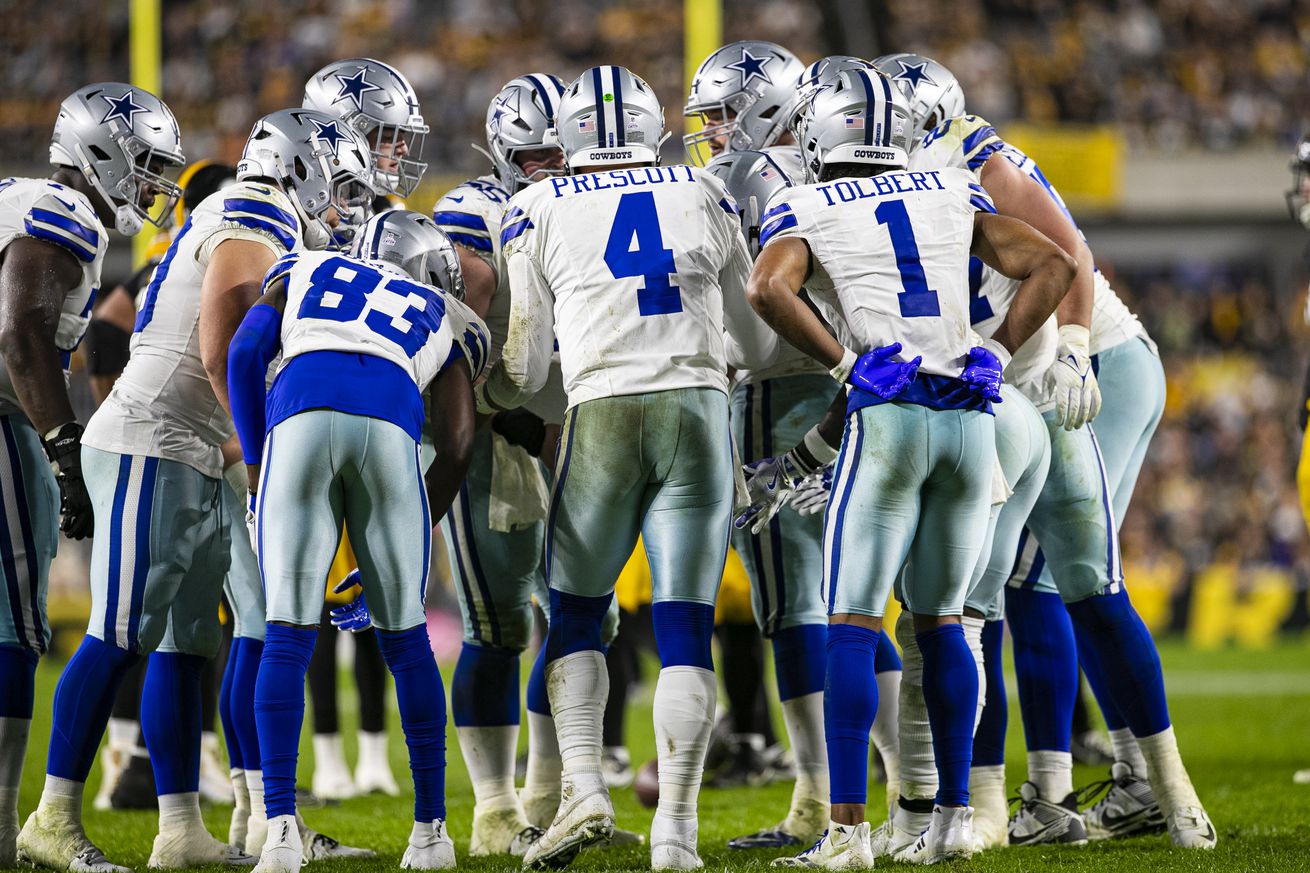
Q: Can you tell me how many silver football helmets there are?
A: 11